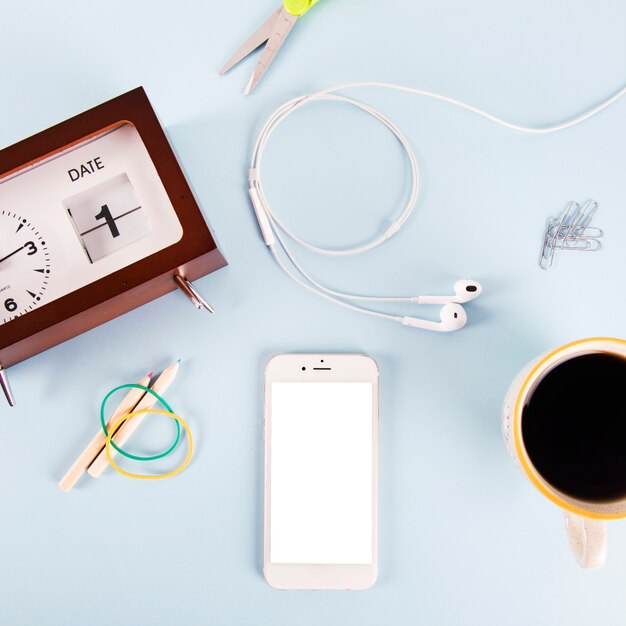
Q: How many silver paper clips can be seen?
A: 5